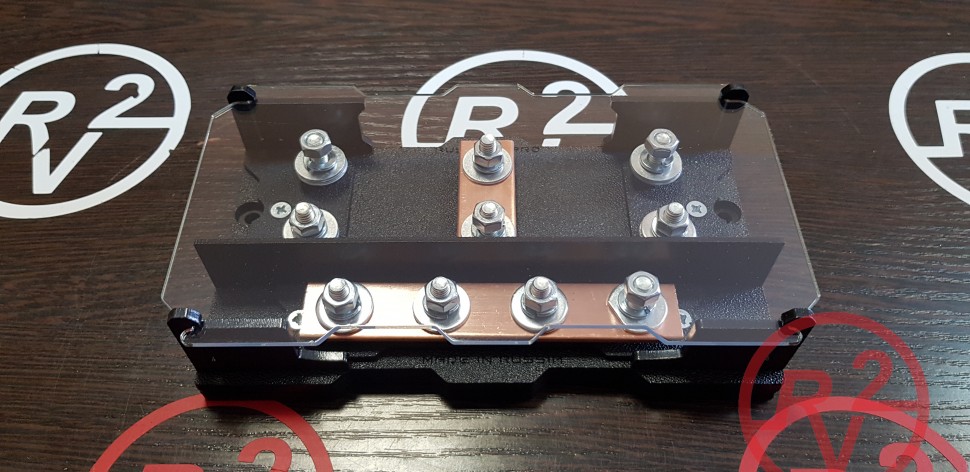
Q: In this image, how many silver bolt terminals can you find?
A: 10